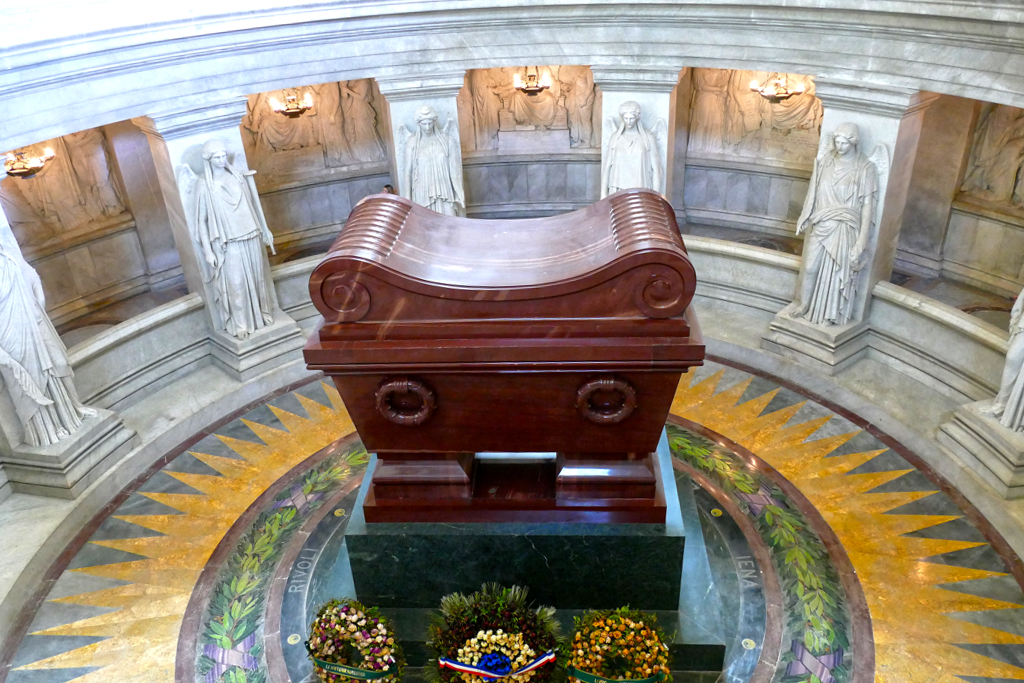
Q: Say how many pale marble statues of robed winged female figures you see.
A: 6